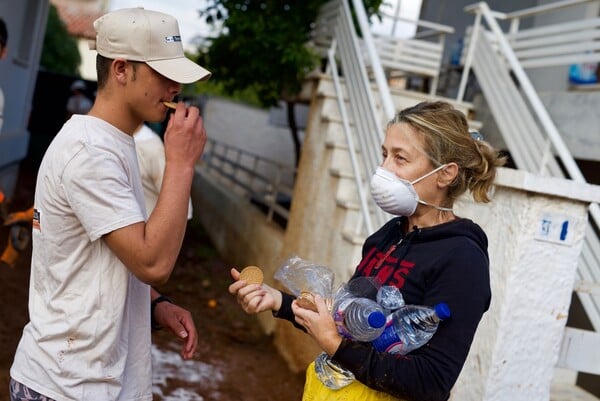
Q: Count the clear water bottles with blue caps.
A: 2